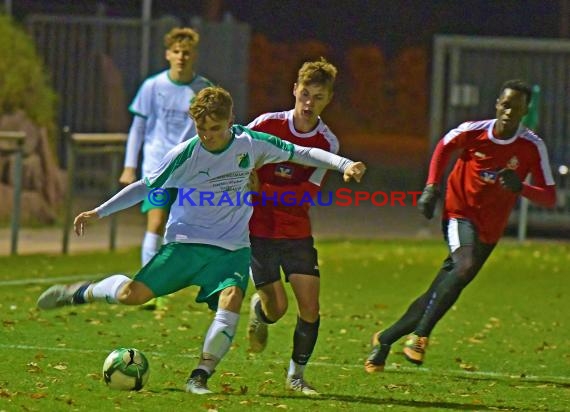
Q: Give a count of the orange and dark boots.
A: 2